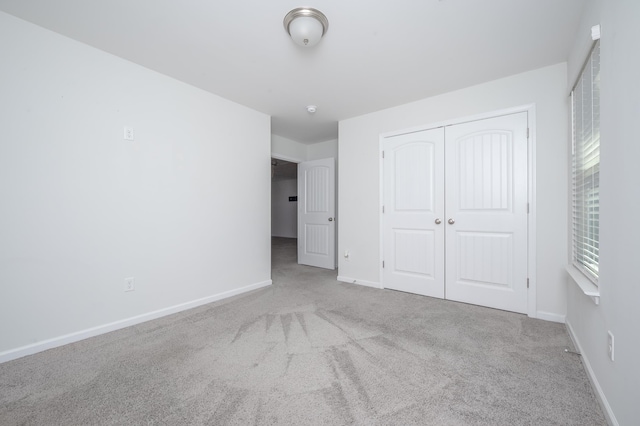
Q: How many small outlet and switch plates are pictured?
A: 4